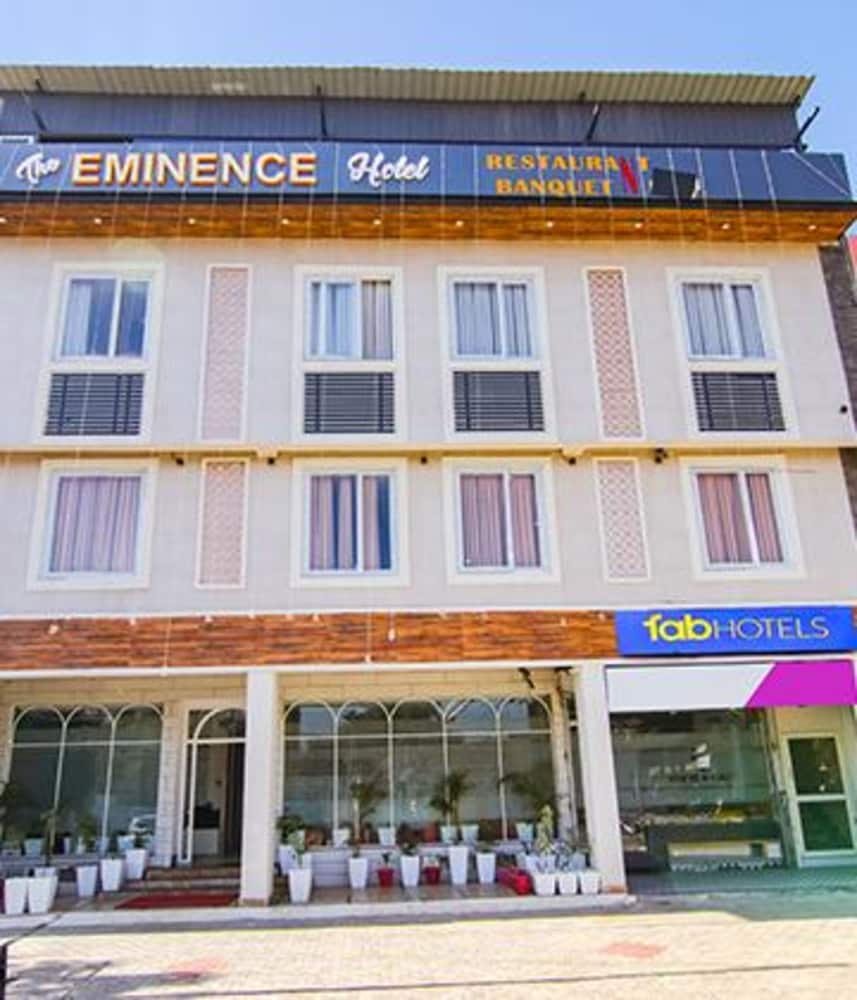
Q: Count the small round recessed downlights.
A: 10